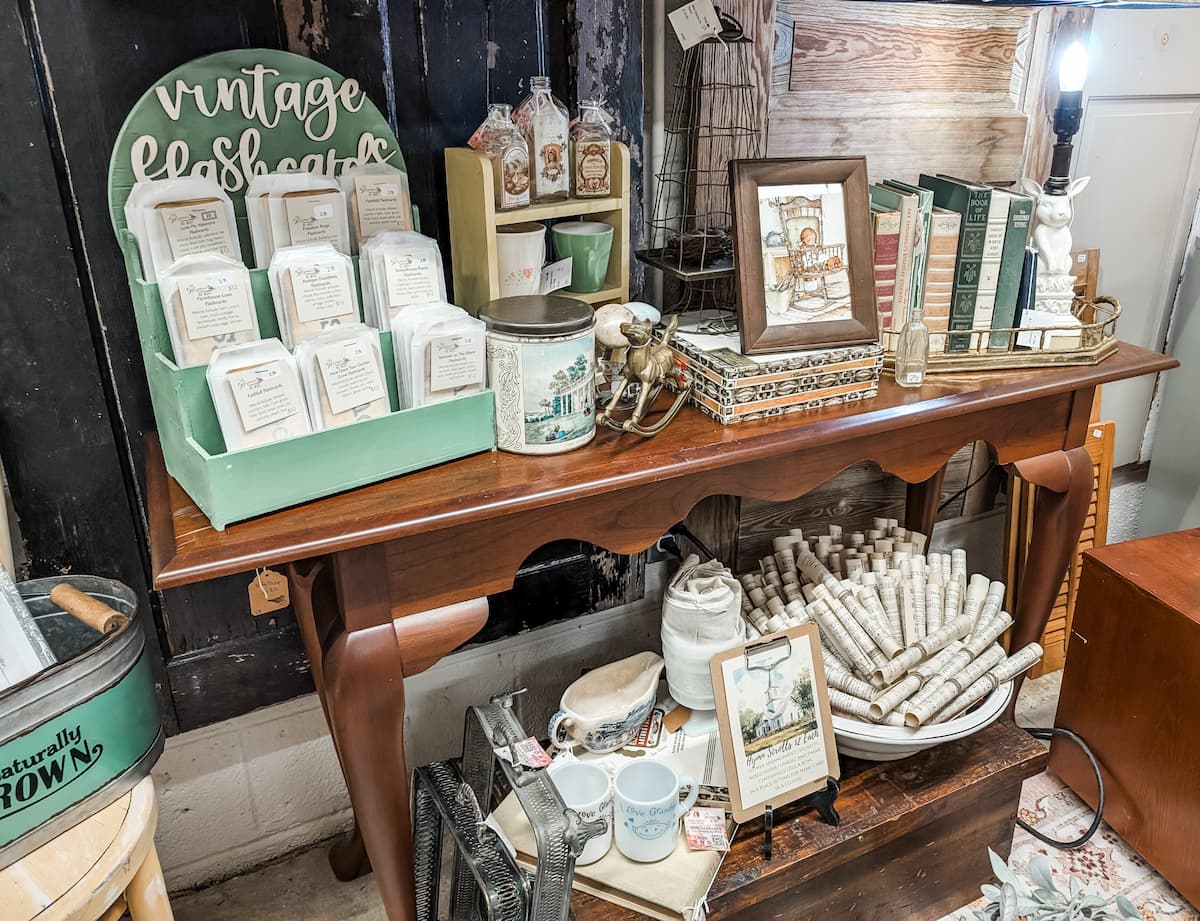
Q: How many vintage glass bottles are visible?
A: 4